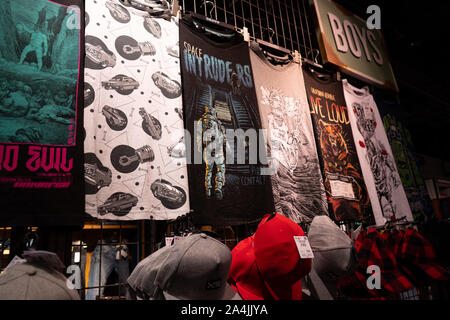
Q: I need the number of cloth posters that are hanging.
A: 7